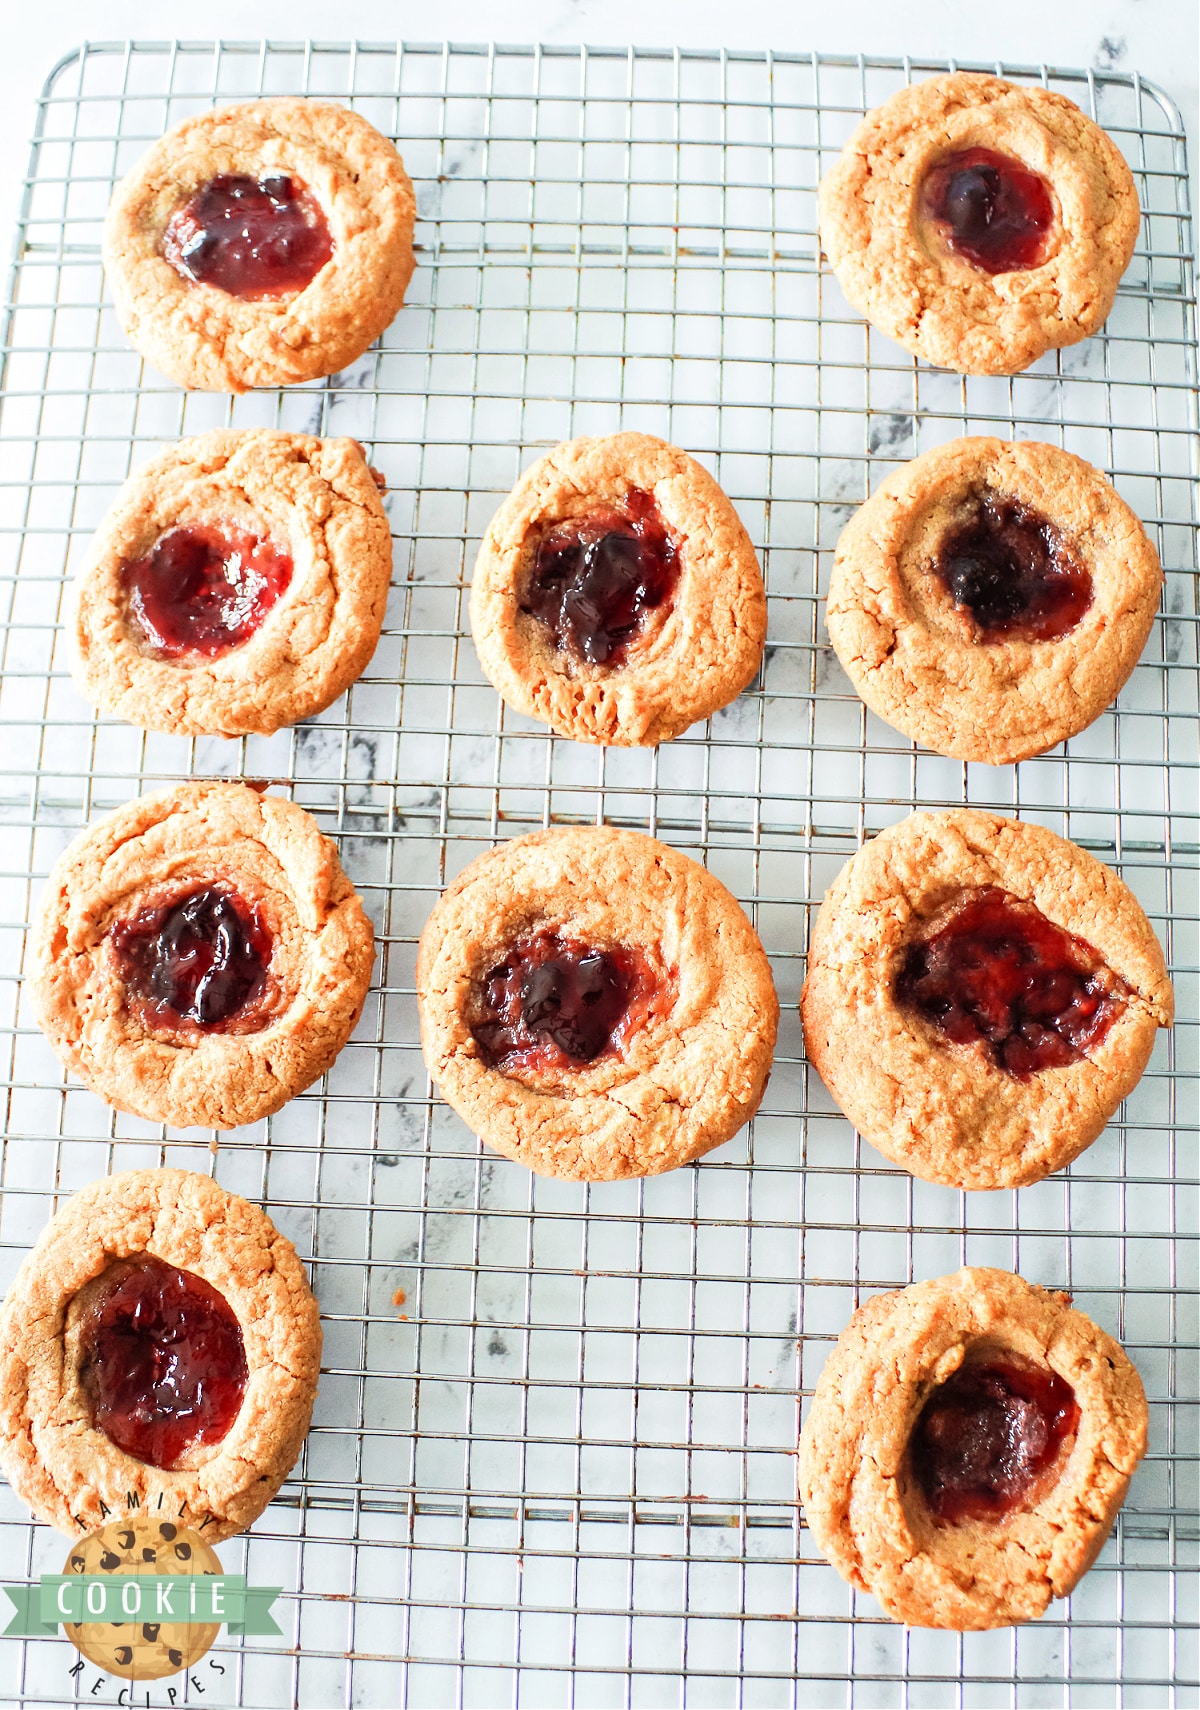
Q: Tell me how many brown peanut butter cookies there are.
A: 10